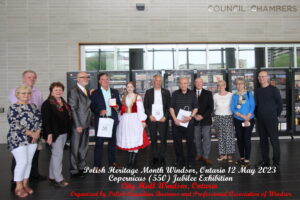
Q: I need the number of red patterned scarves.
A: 1